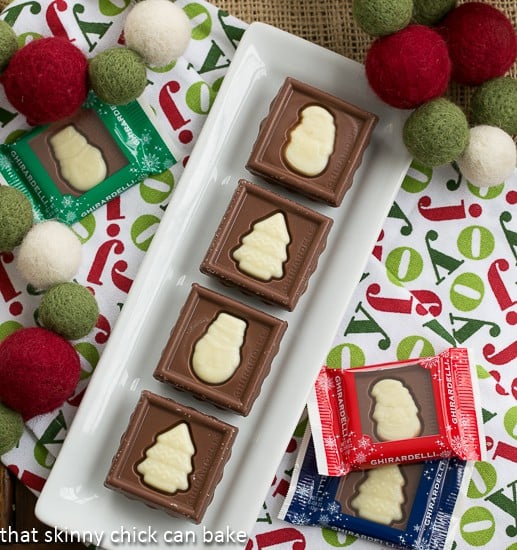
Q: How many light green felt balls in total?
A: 9